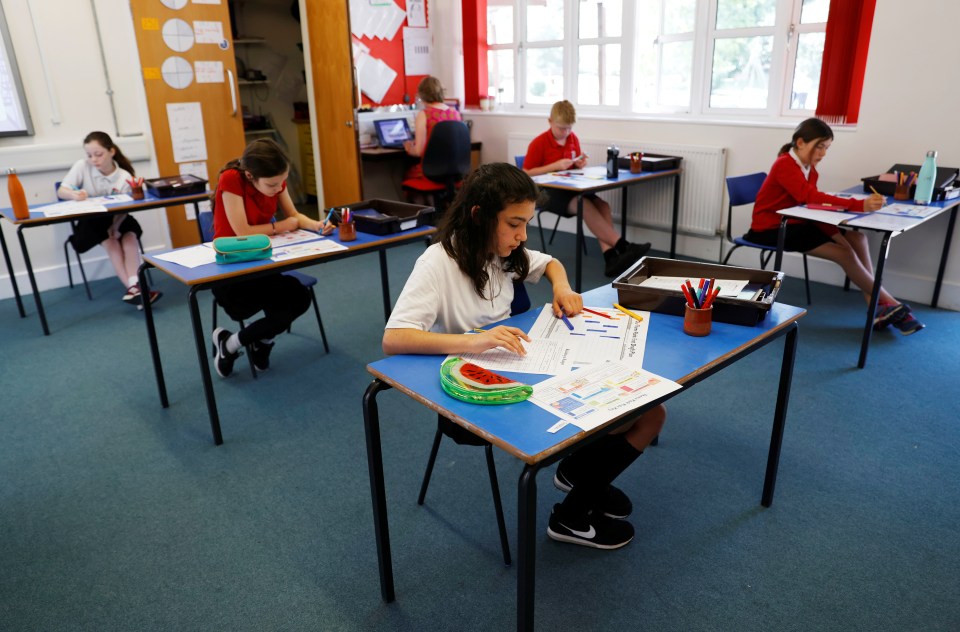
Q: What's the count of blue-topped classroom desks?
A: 5